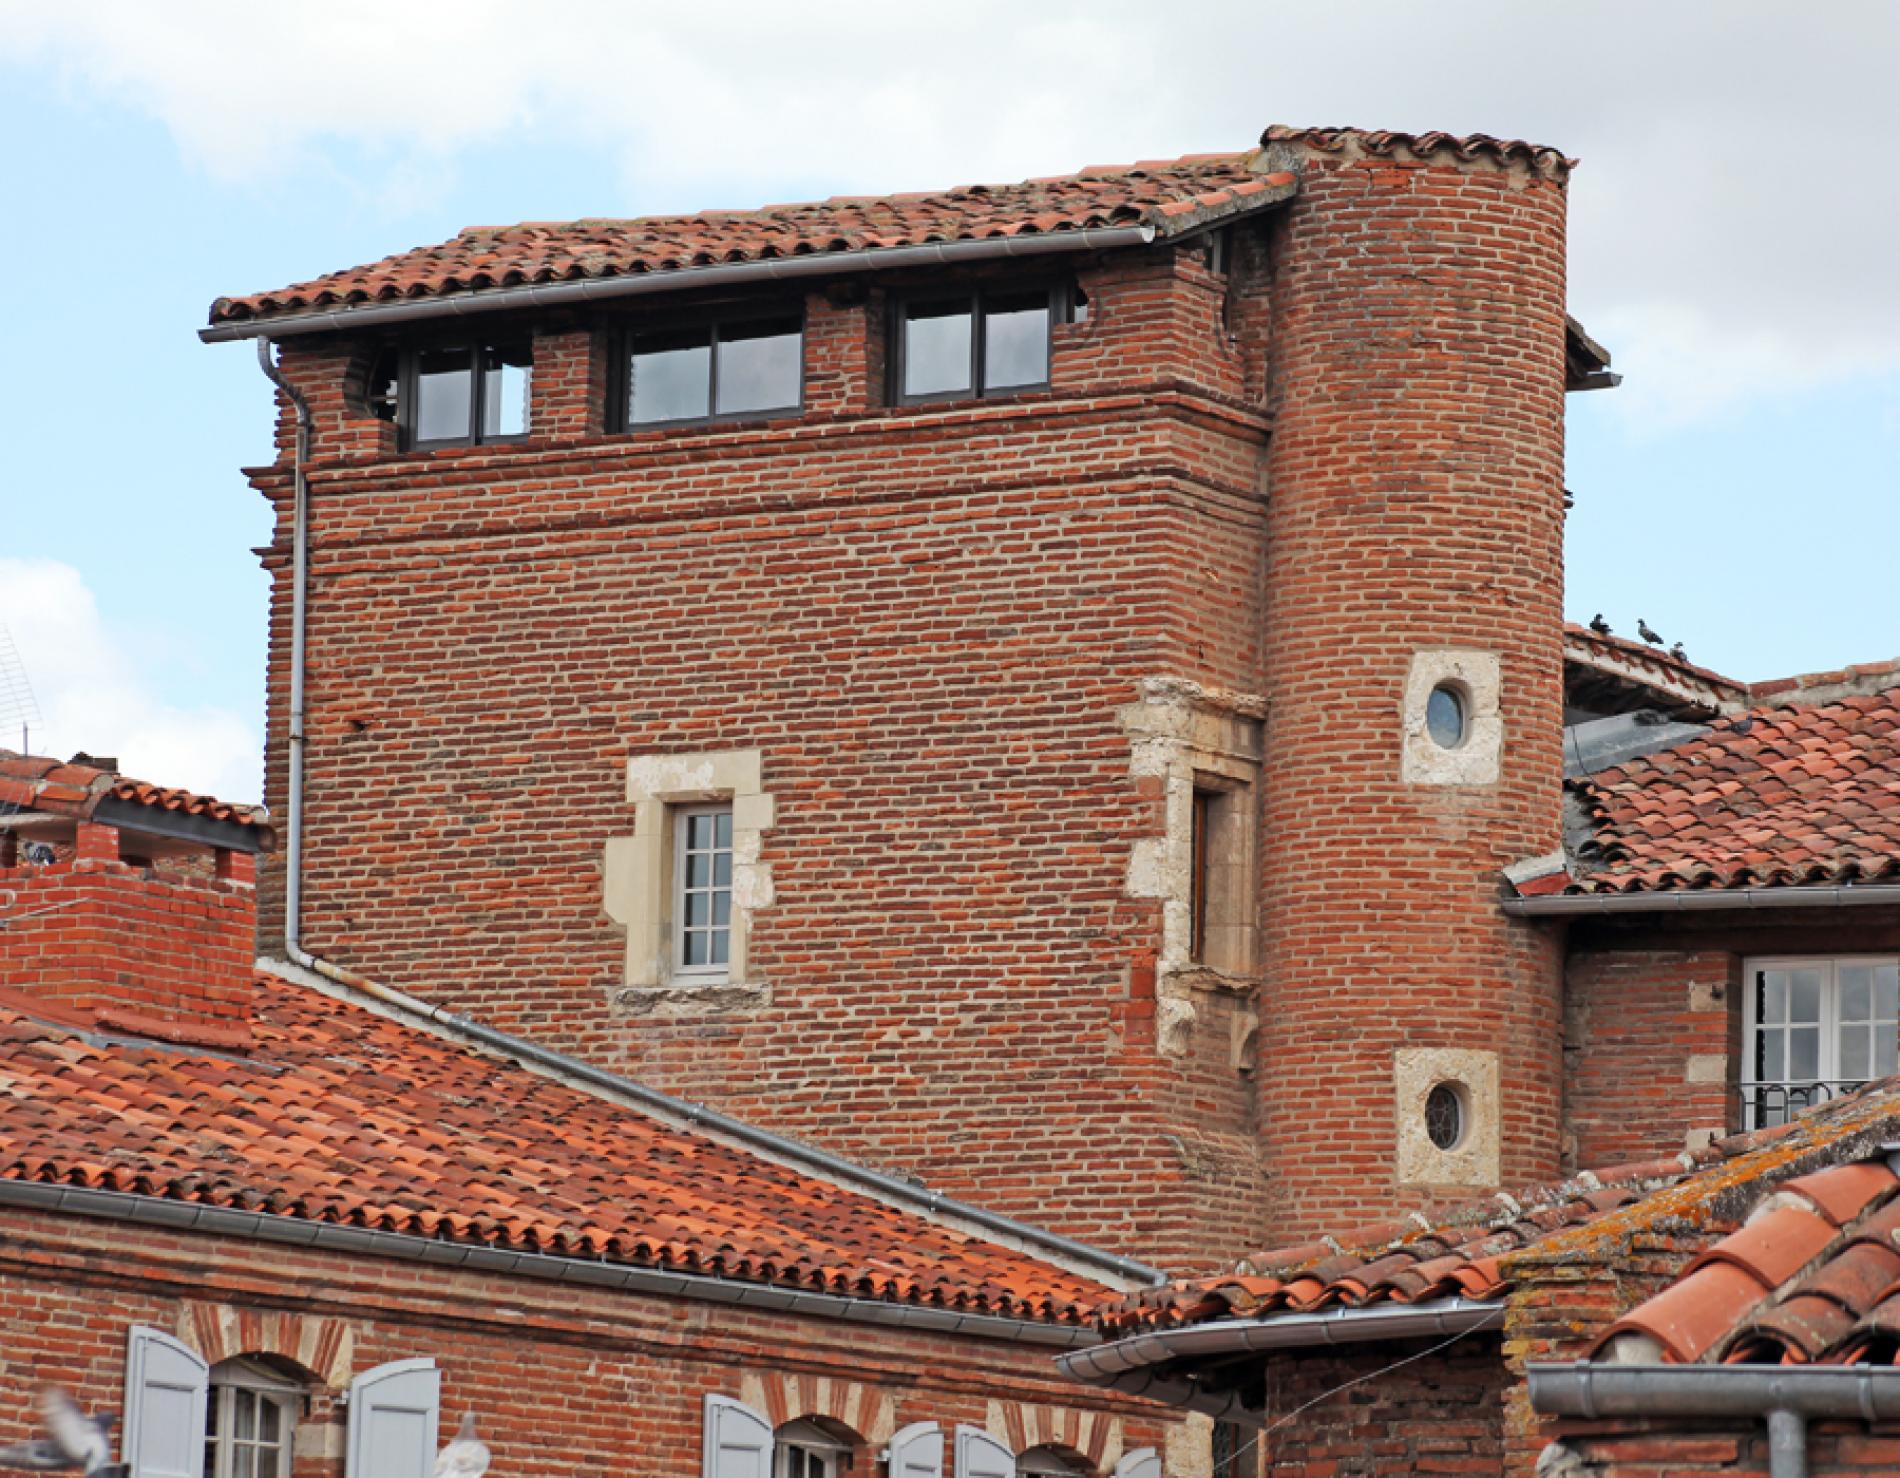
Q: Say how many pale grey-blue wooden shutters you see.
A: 6